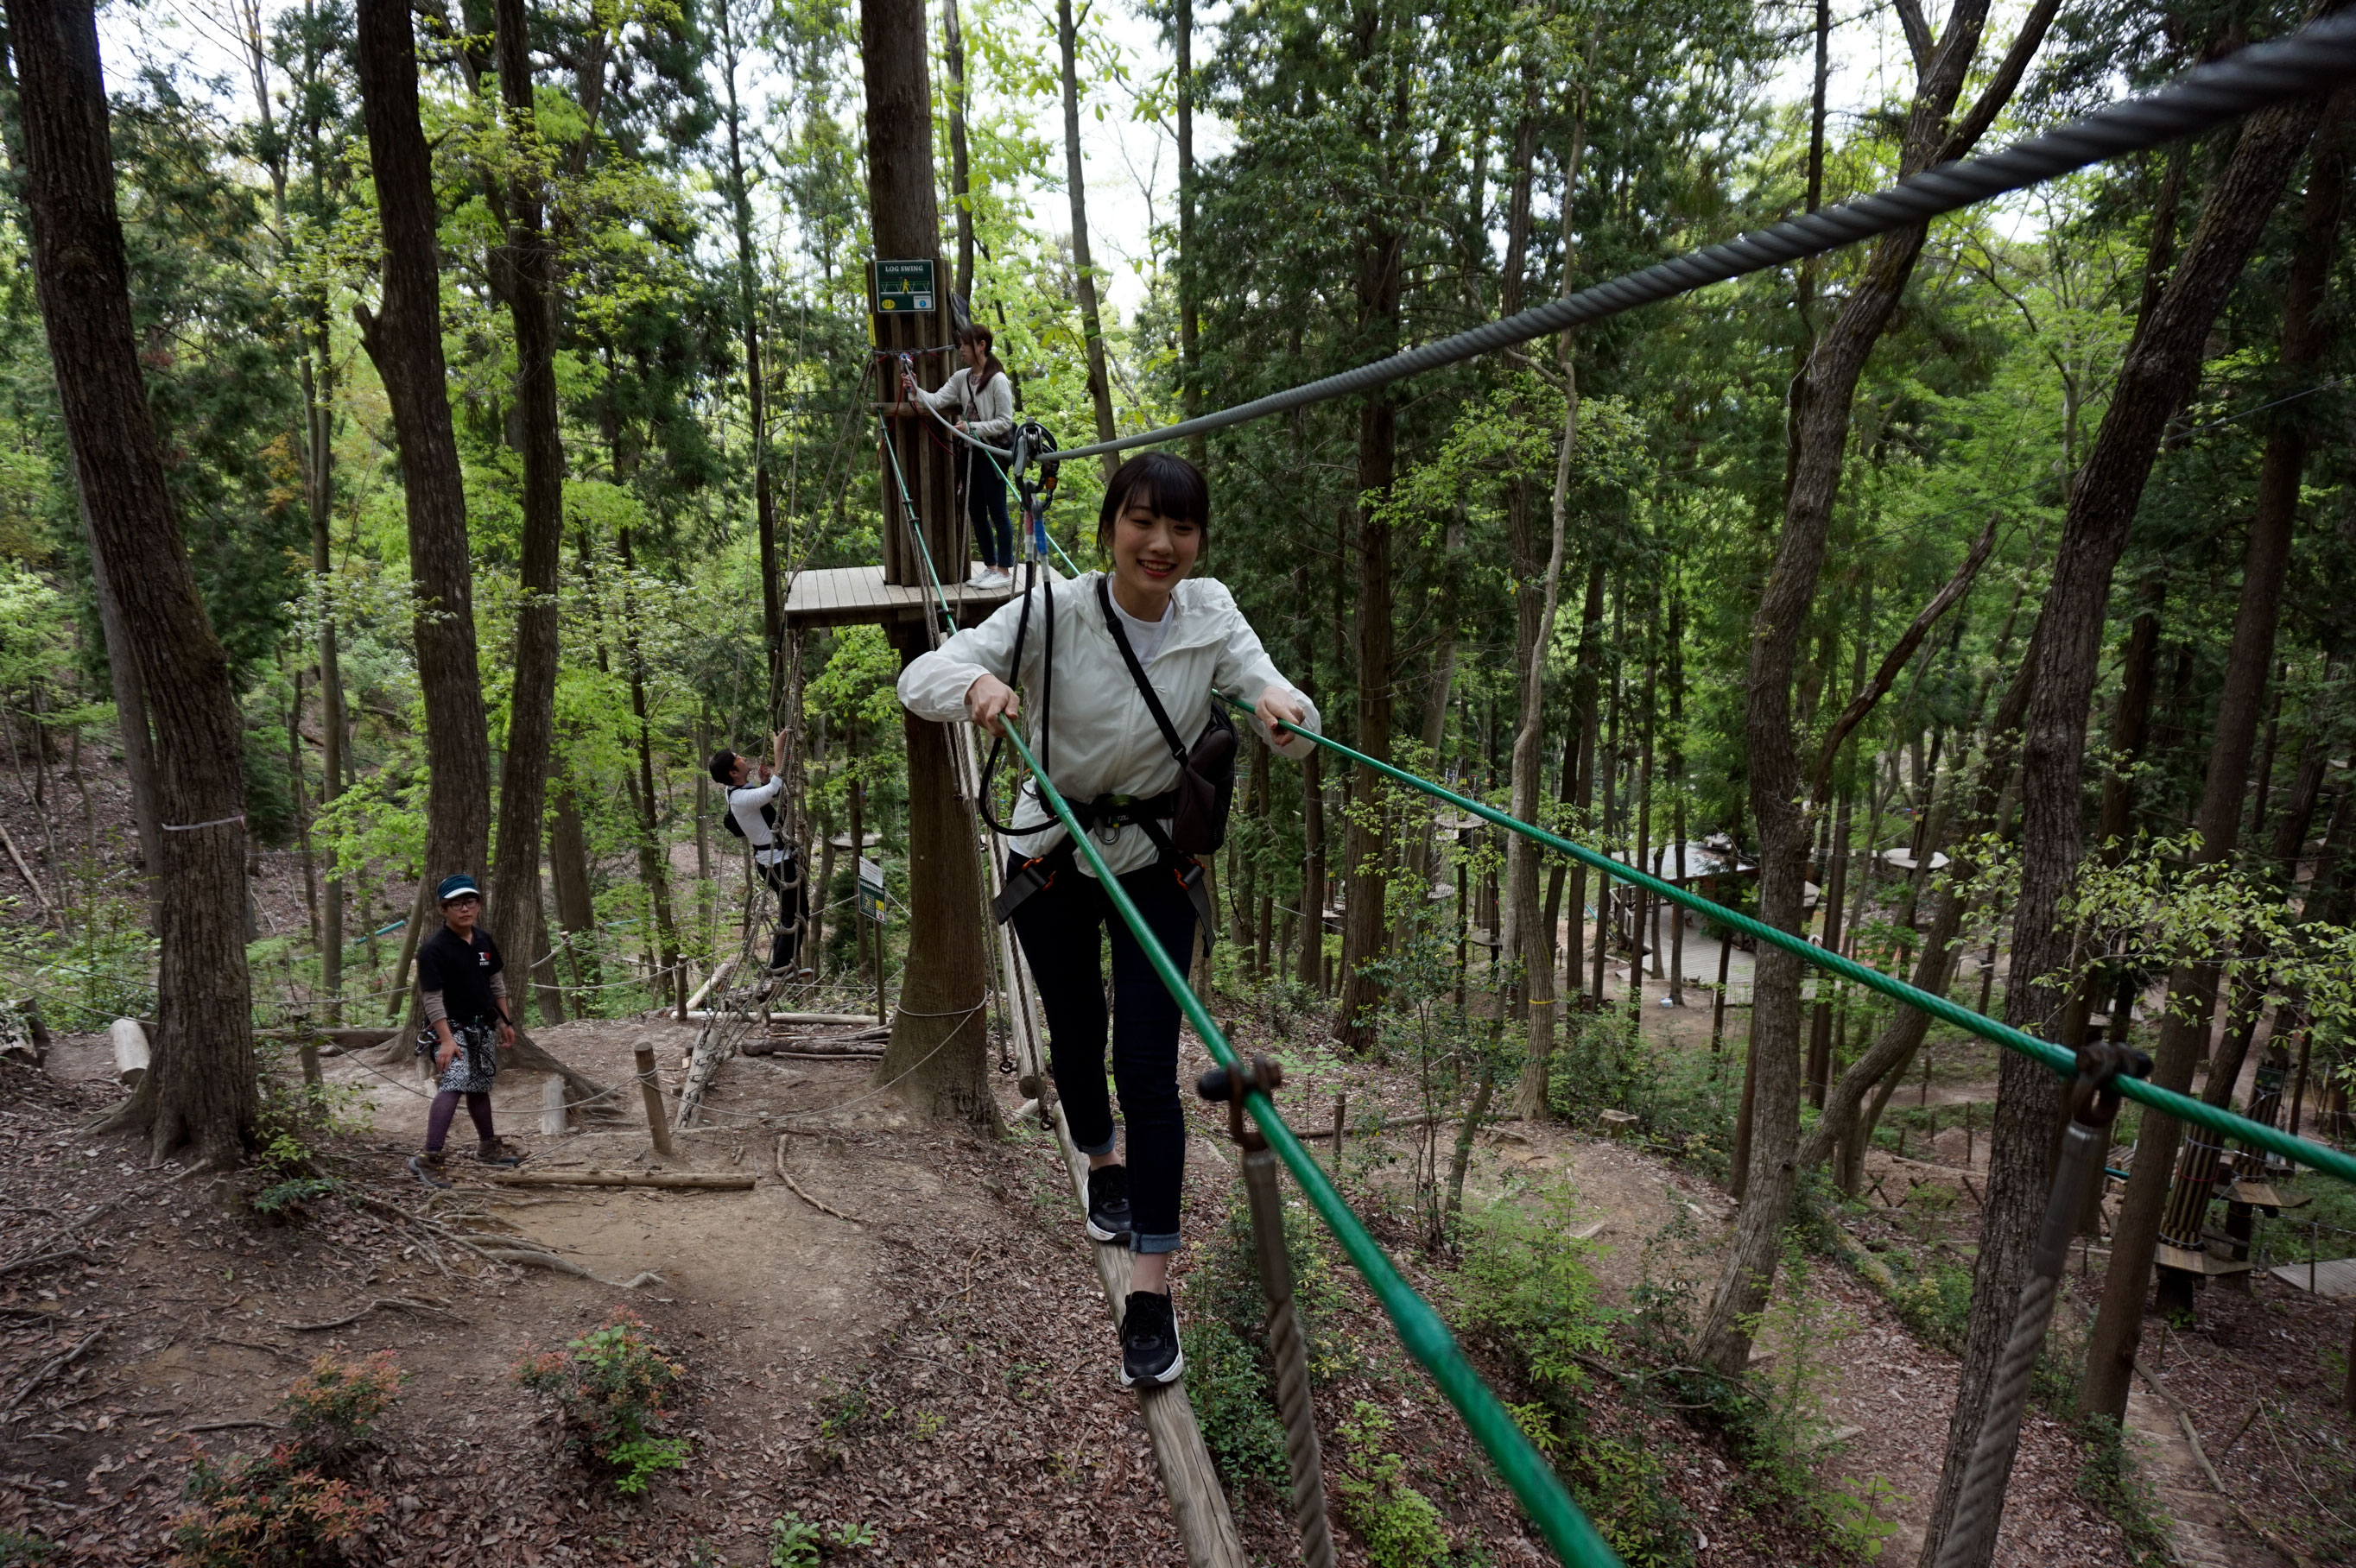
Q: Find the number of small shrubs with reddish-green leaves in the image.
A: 3